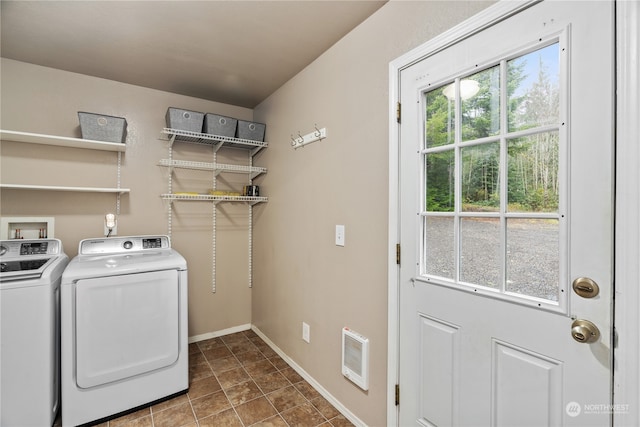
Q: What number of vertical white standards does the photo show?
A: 4